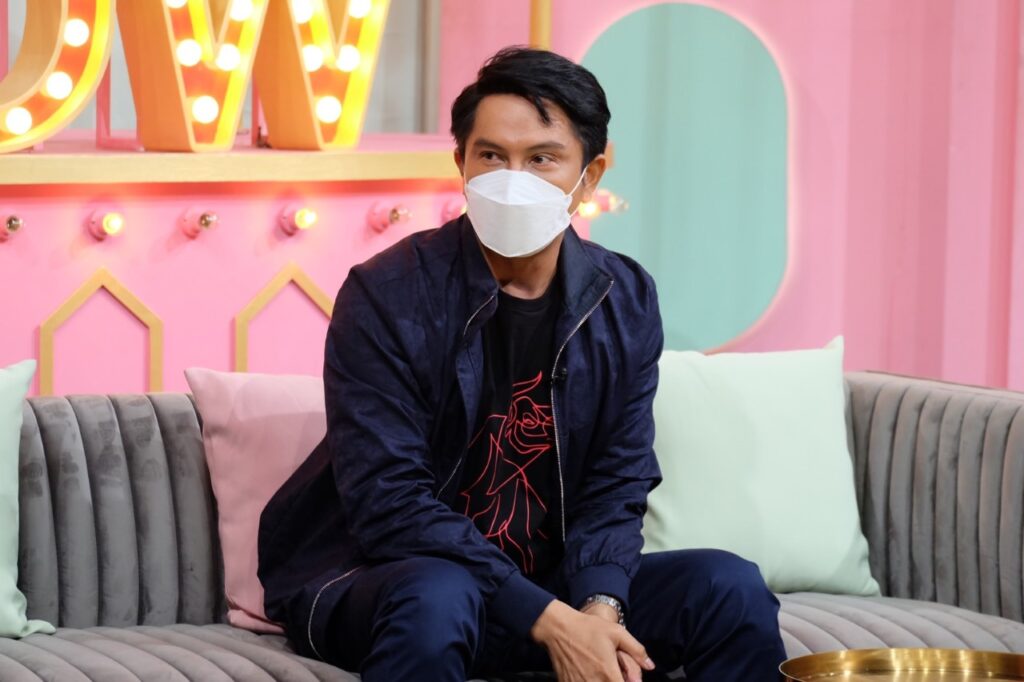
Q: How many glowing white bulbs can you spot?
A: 13